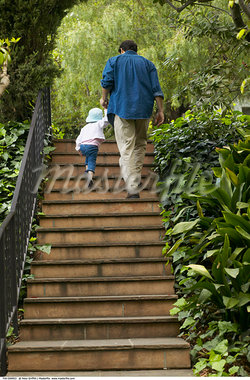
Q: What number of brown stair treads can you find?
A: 14